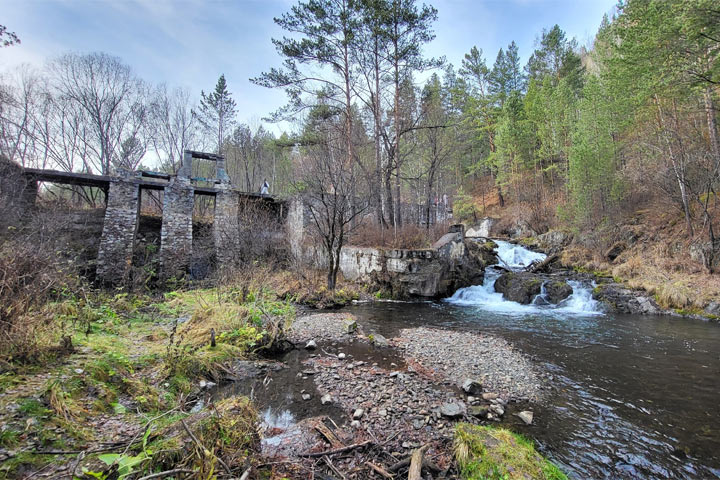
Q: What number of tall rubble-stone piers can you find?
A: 3